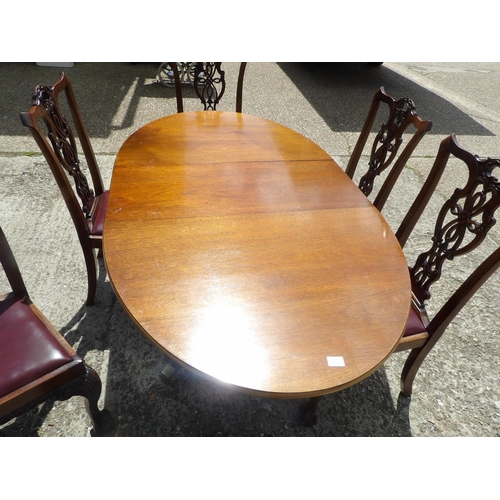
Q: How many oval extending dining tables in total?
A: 1